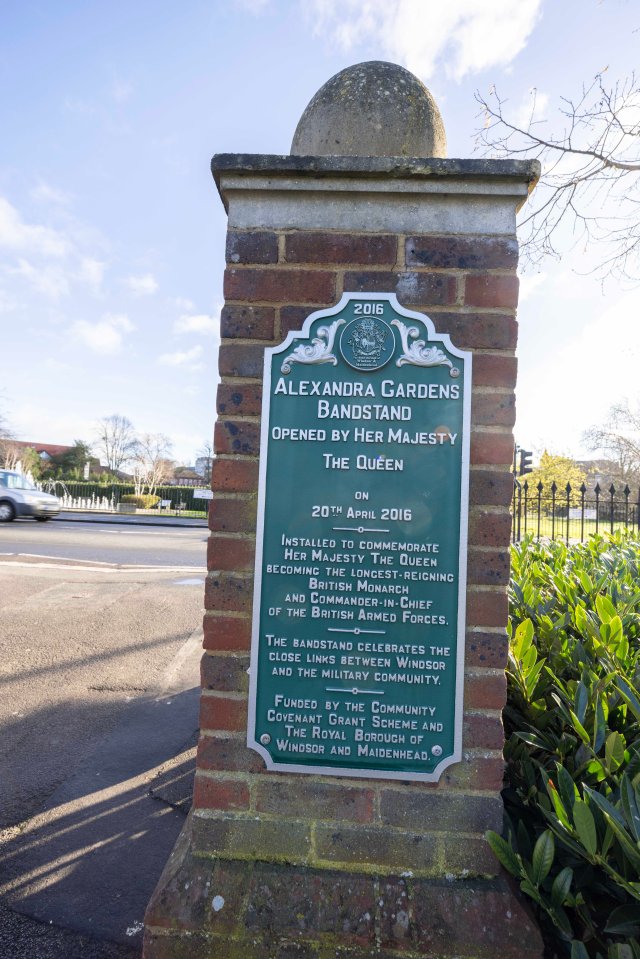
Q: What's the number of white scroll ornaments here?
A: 2